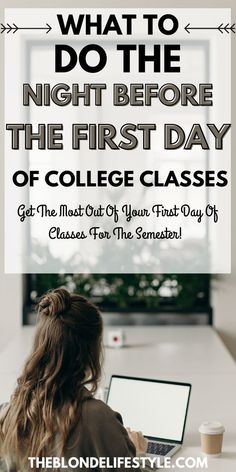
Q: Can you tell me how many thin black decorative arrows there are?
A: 2